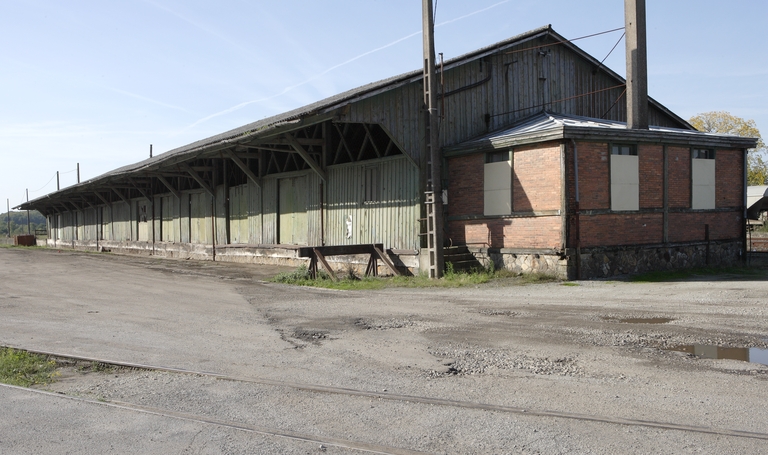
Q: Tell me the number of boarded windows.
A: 3